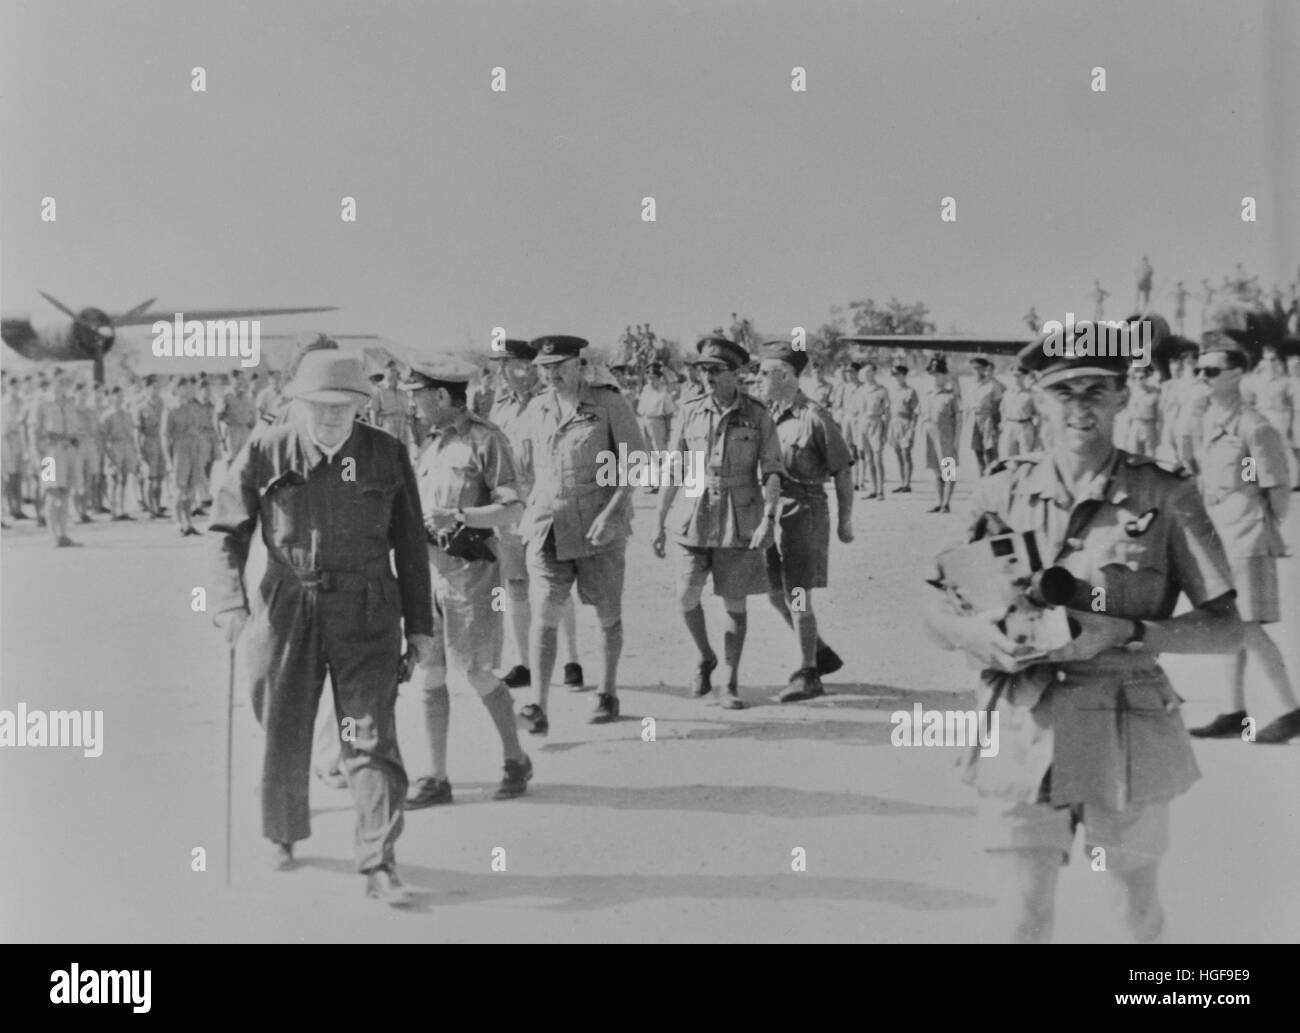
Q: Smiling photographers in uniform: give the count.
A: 1